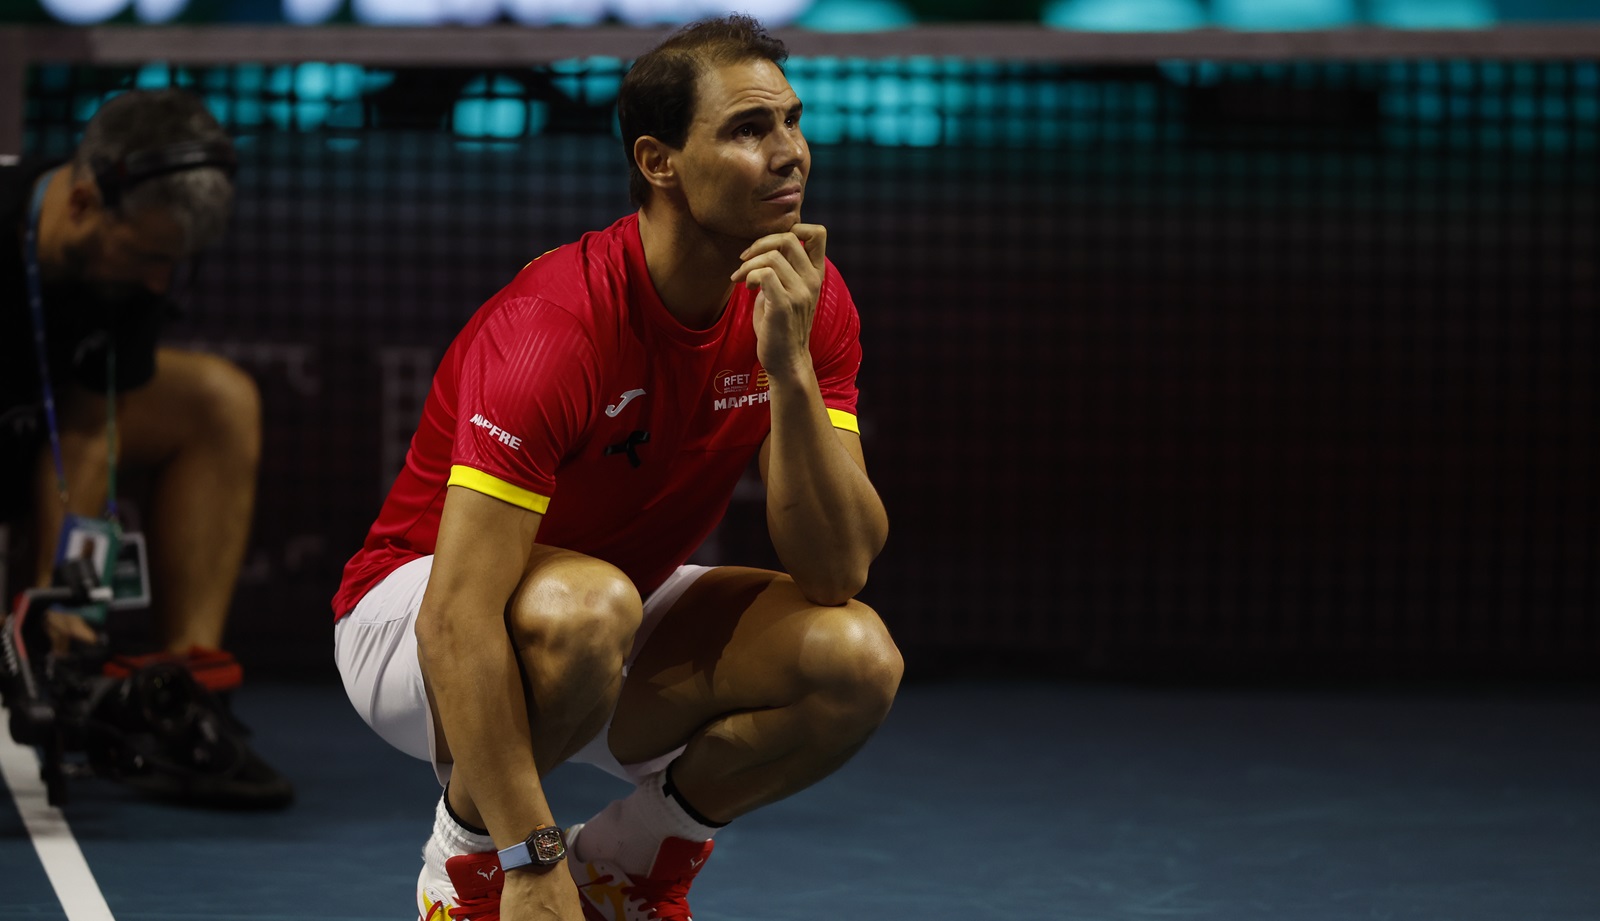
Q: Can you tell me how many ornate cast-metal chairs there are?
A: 0